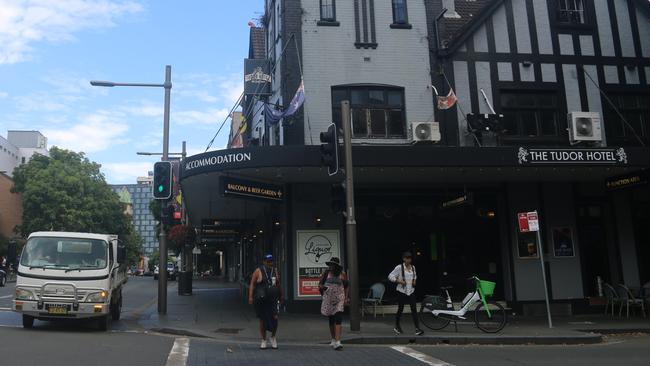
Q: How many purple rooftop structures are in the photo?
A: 0